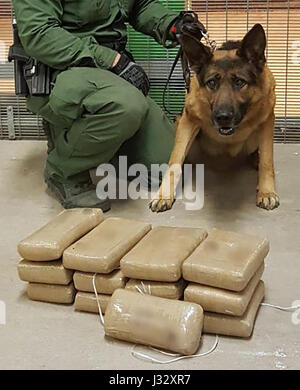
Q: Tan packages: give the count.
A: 12